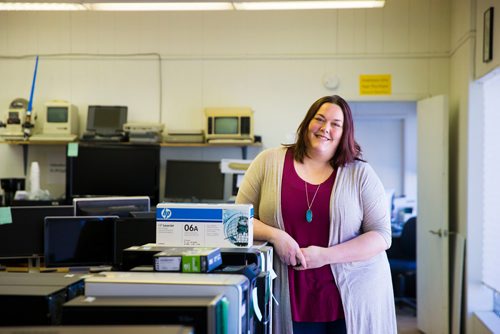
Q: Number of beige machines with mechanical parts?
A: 1